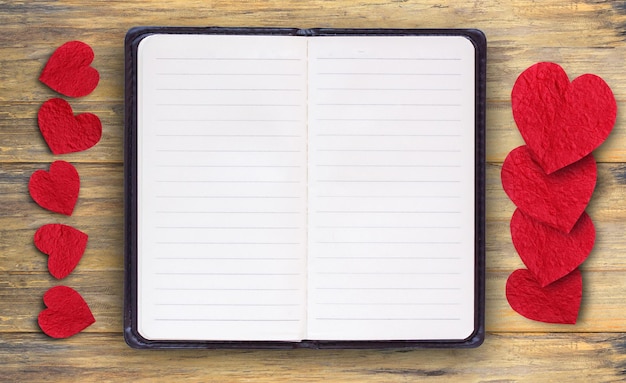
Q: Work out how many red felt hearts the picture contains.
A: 9